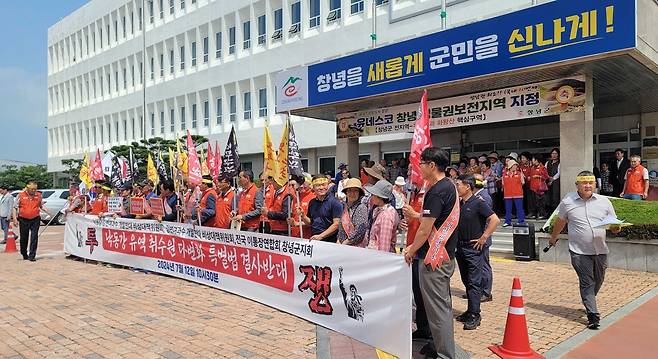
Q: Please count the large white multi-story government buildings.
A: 1